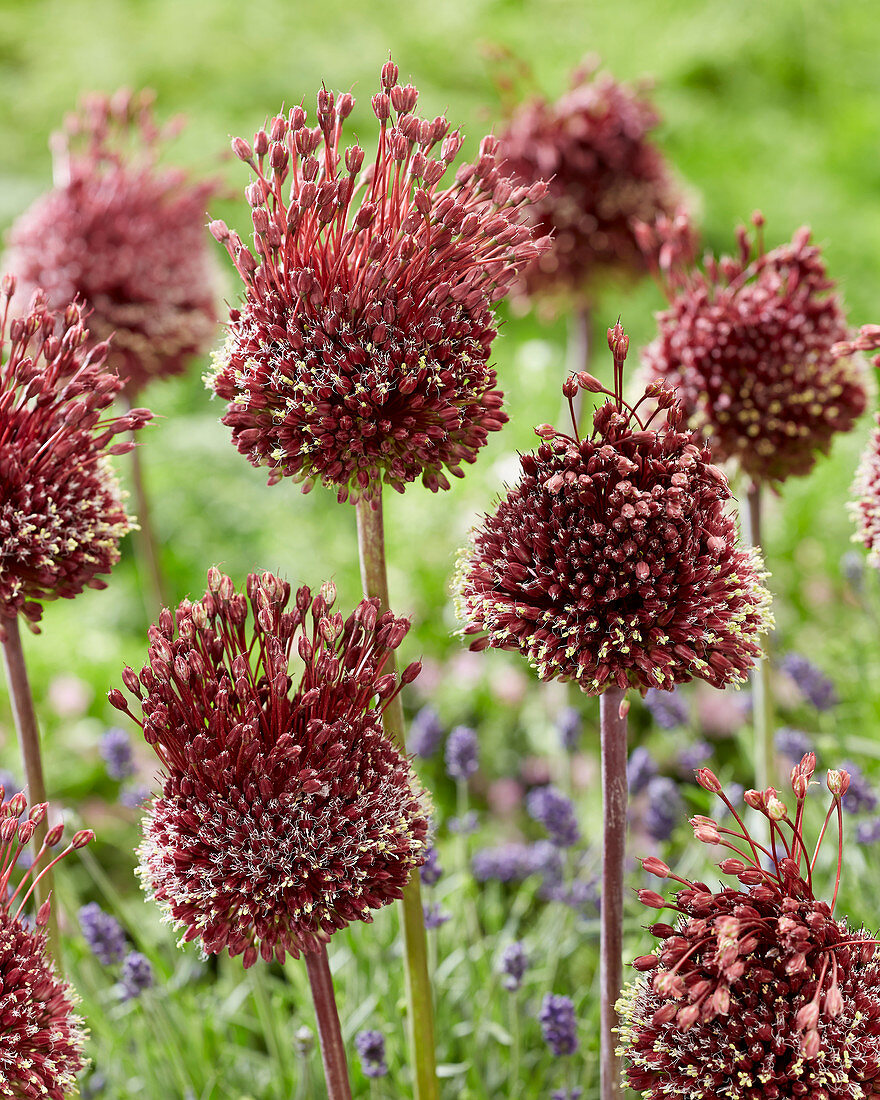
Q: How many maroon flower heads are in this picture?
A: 10